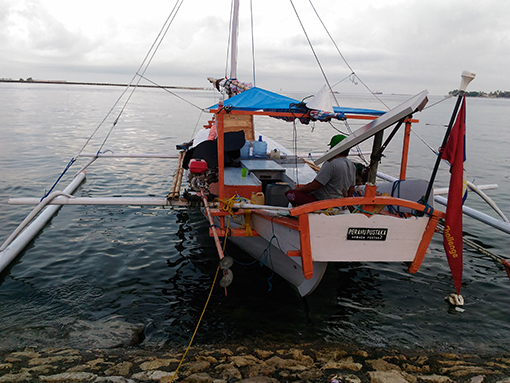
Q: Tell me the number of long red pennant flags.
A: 1